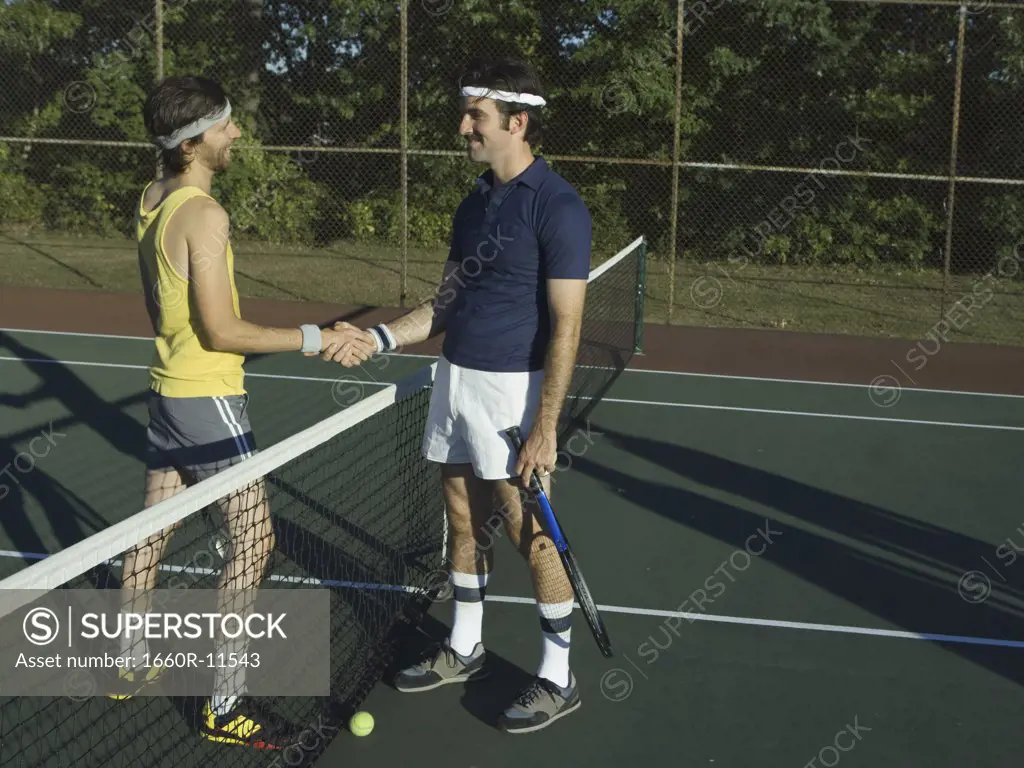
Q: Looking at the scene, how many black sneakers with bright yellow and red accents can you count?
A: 2